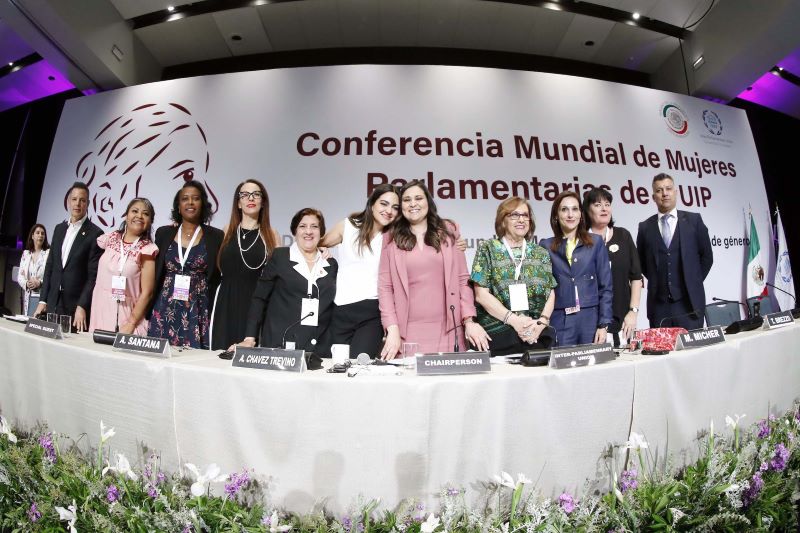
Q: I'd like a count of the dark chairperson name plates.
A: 1